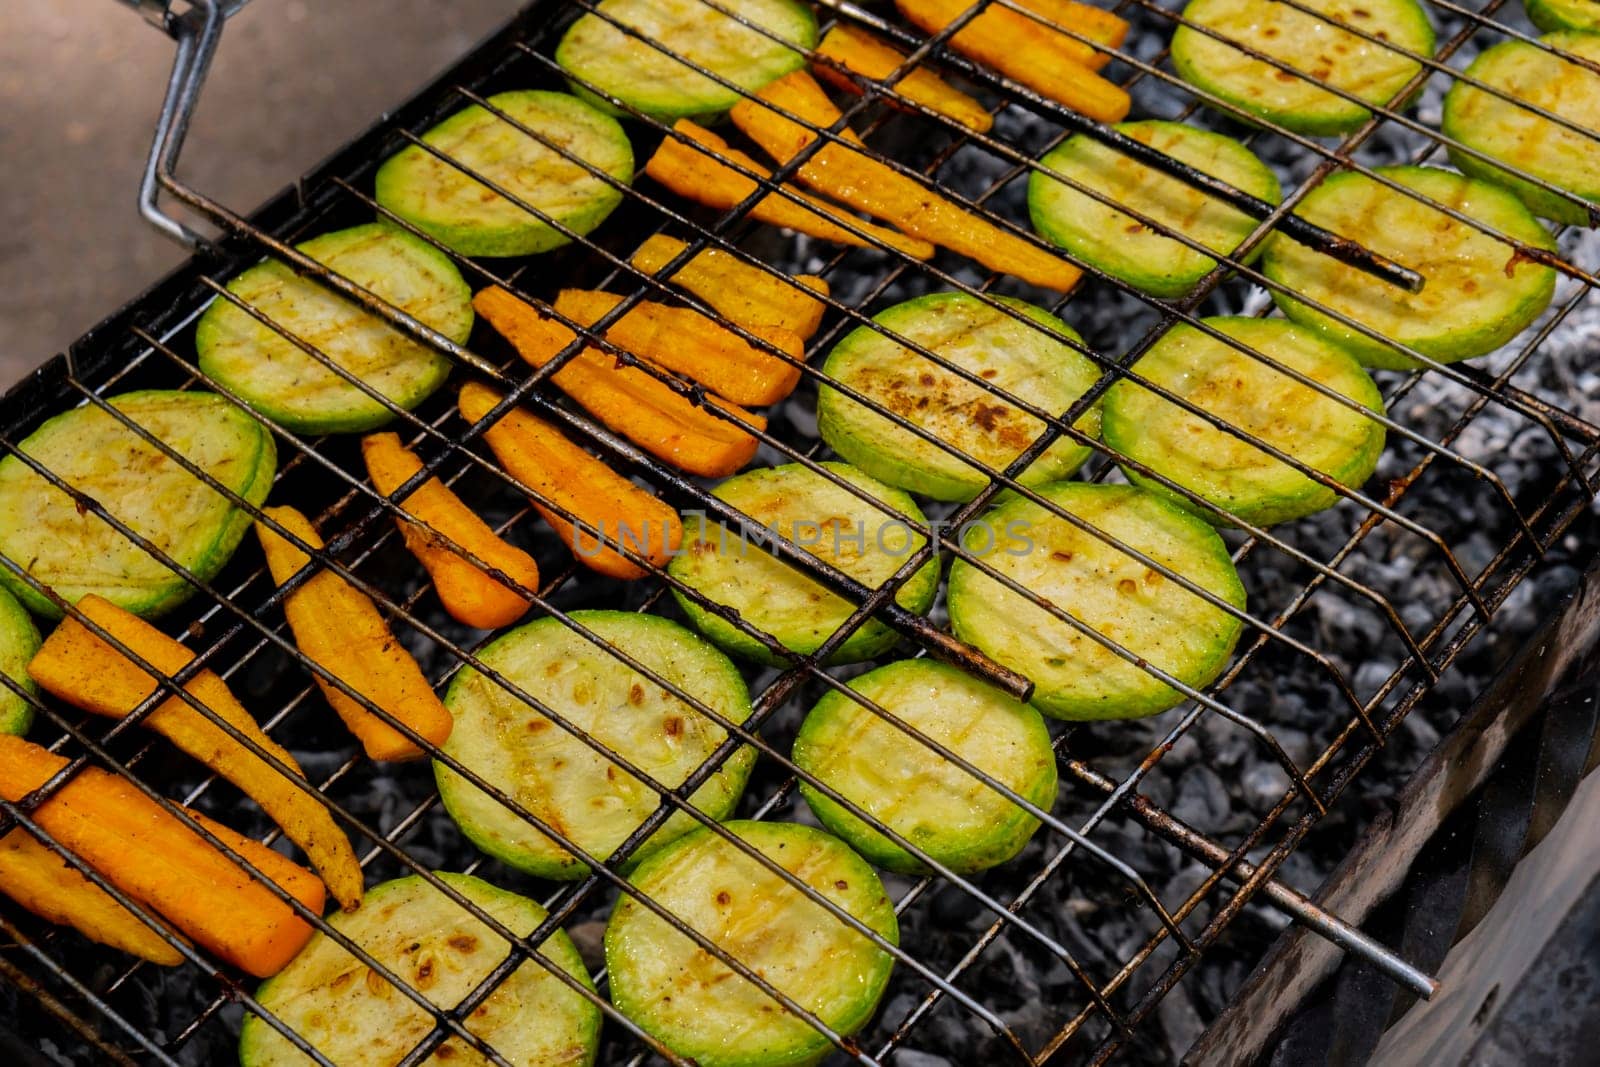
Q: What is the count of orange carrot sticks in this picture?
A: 14